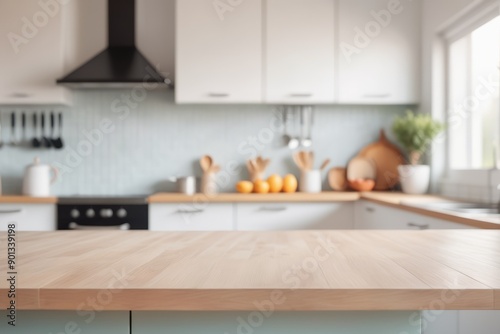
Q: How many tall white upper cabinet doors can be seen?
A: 4